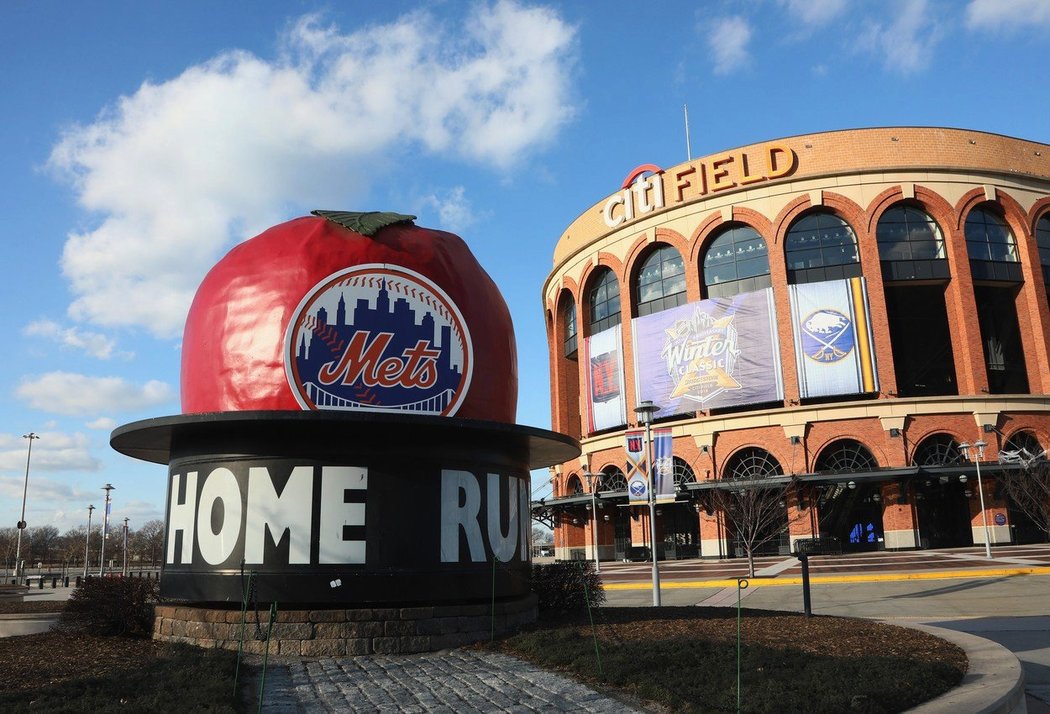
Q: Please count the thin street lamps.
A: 7